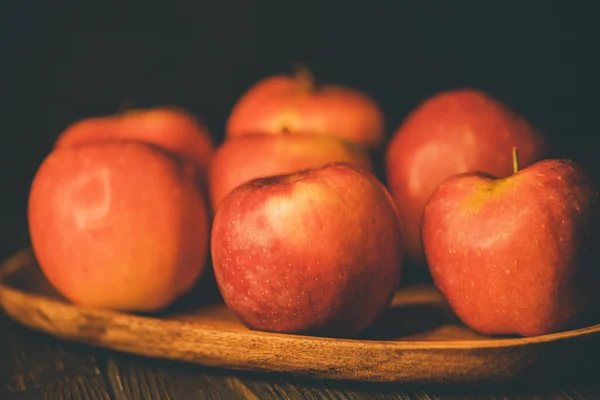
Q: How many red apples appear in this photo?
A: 7